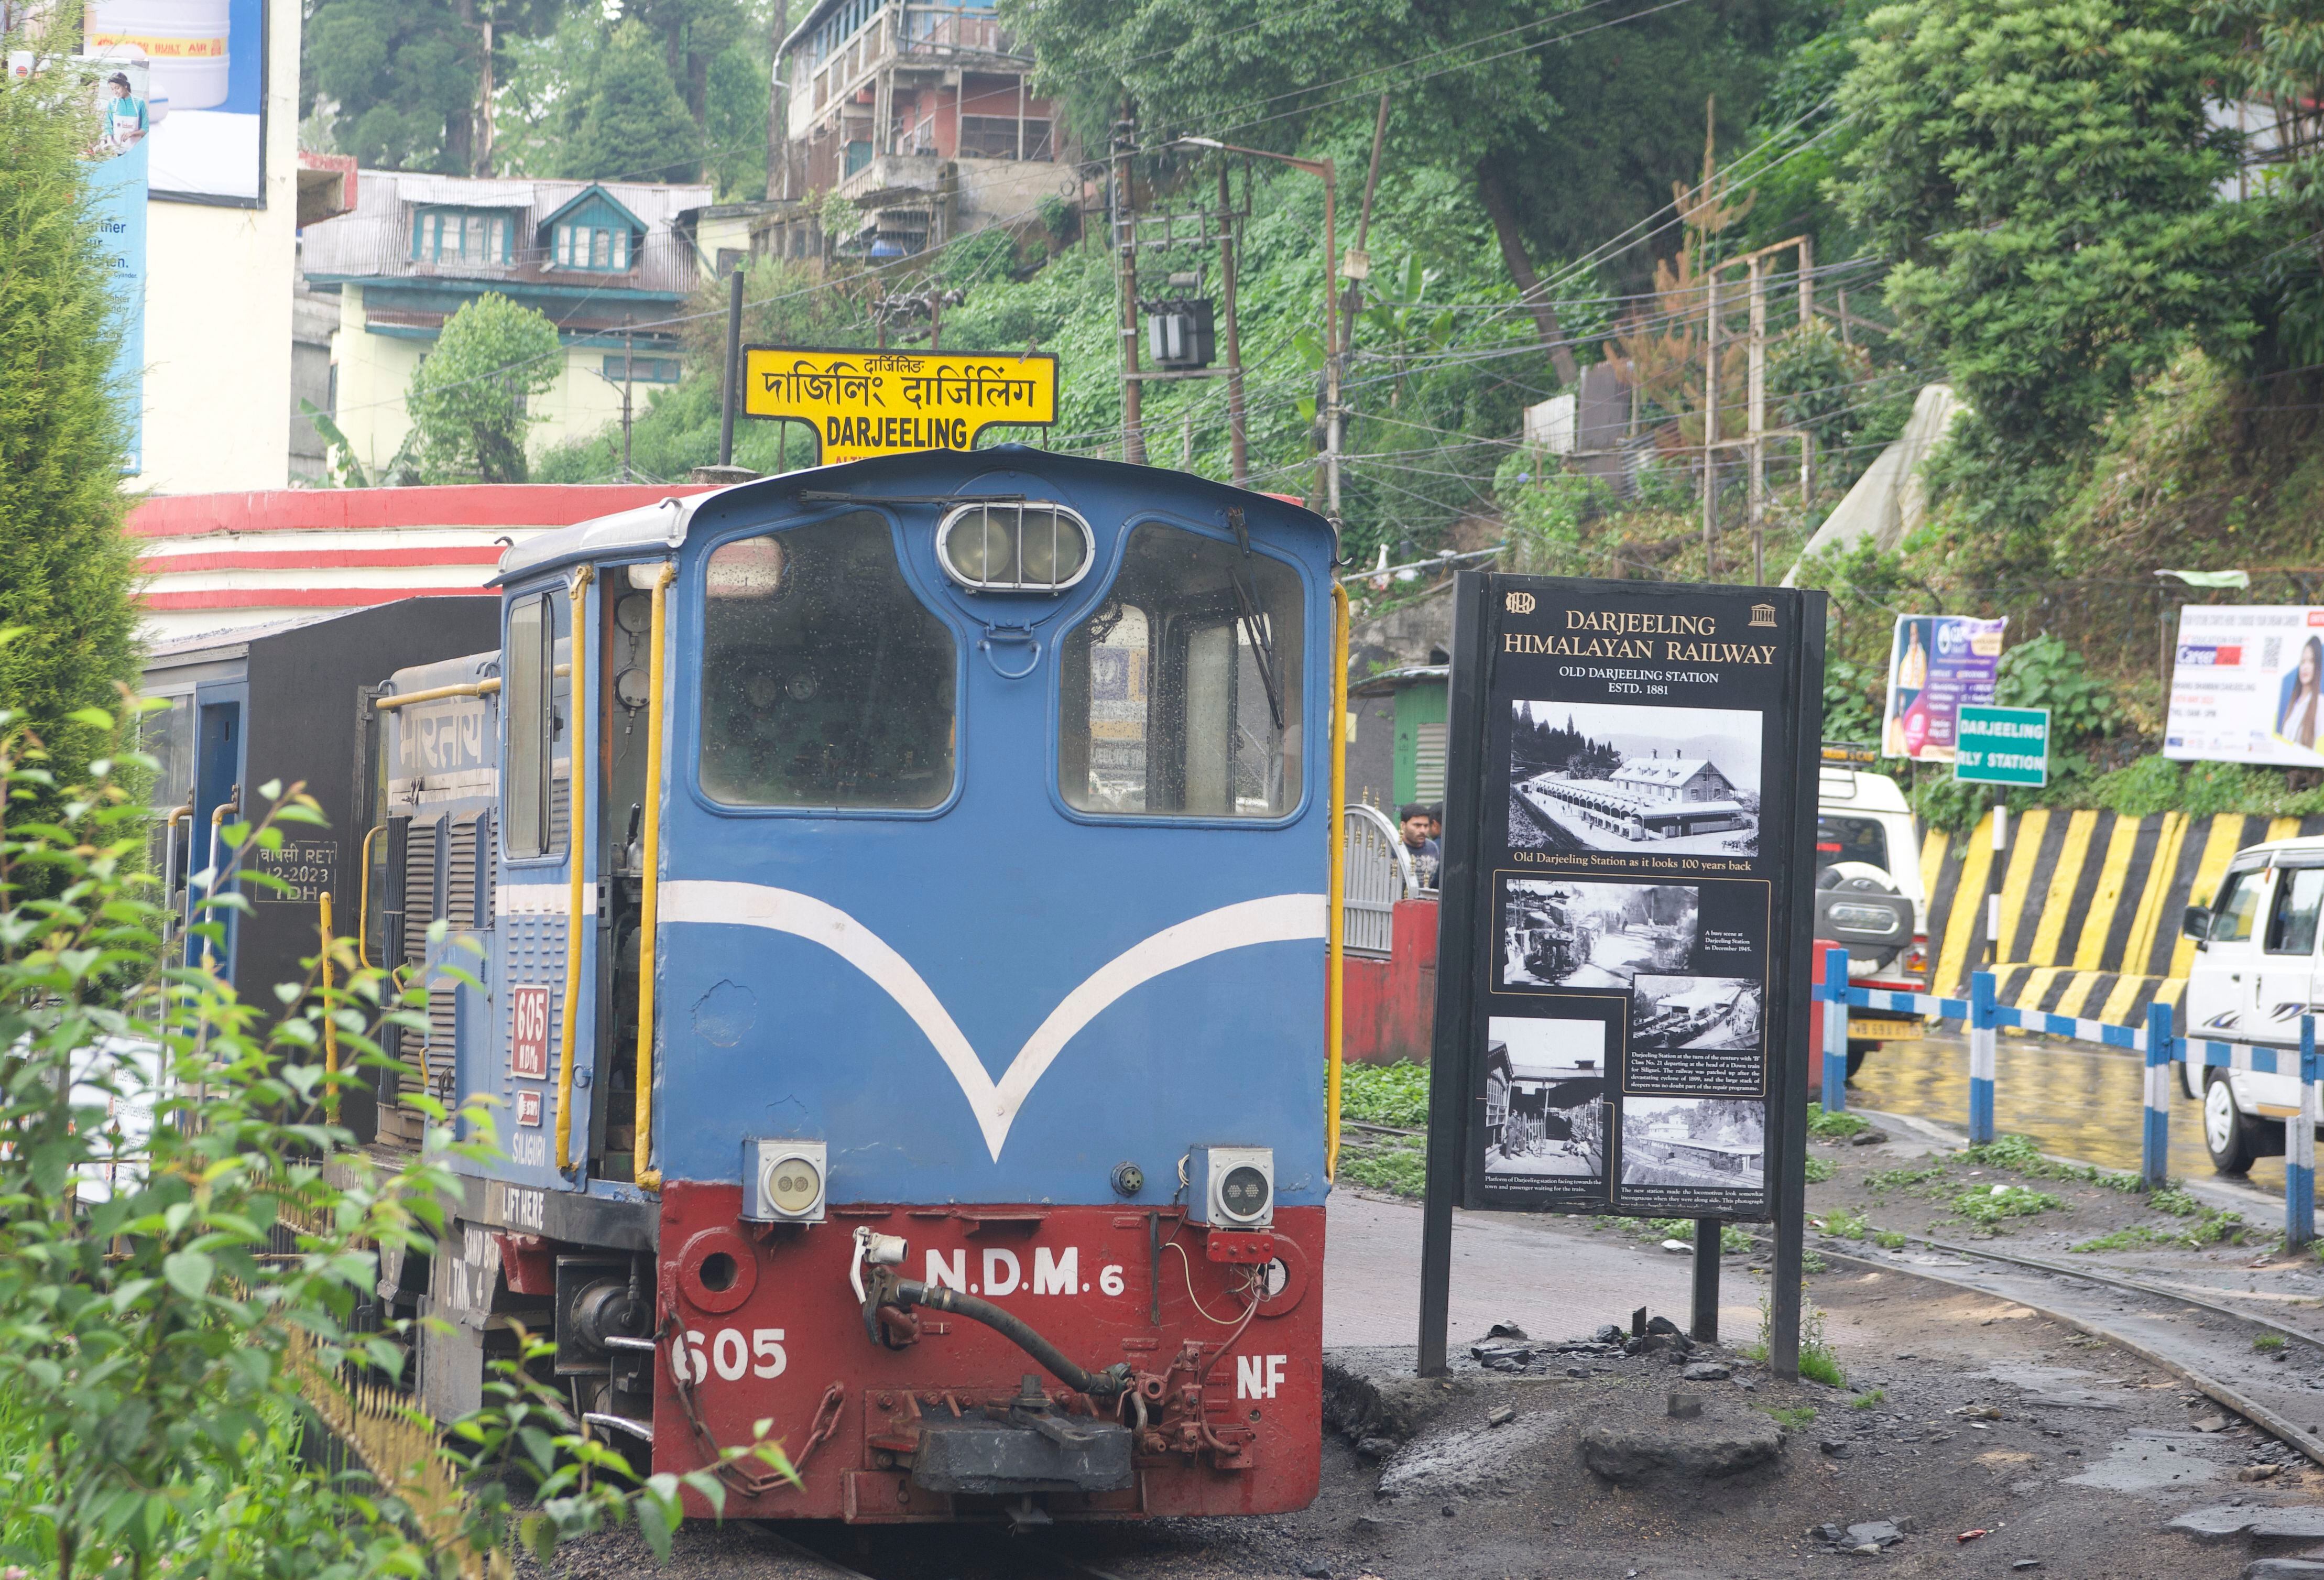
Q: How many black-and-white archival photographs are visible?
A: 5